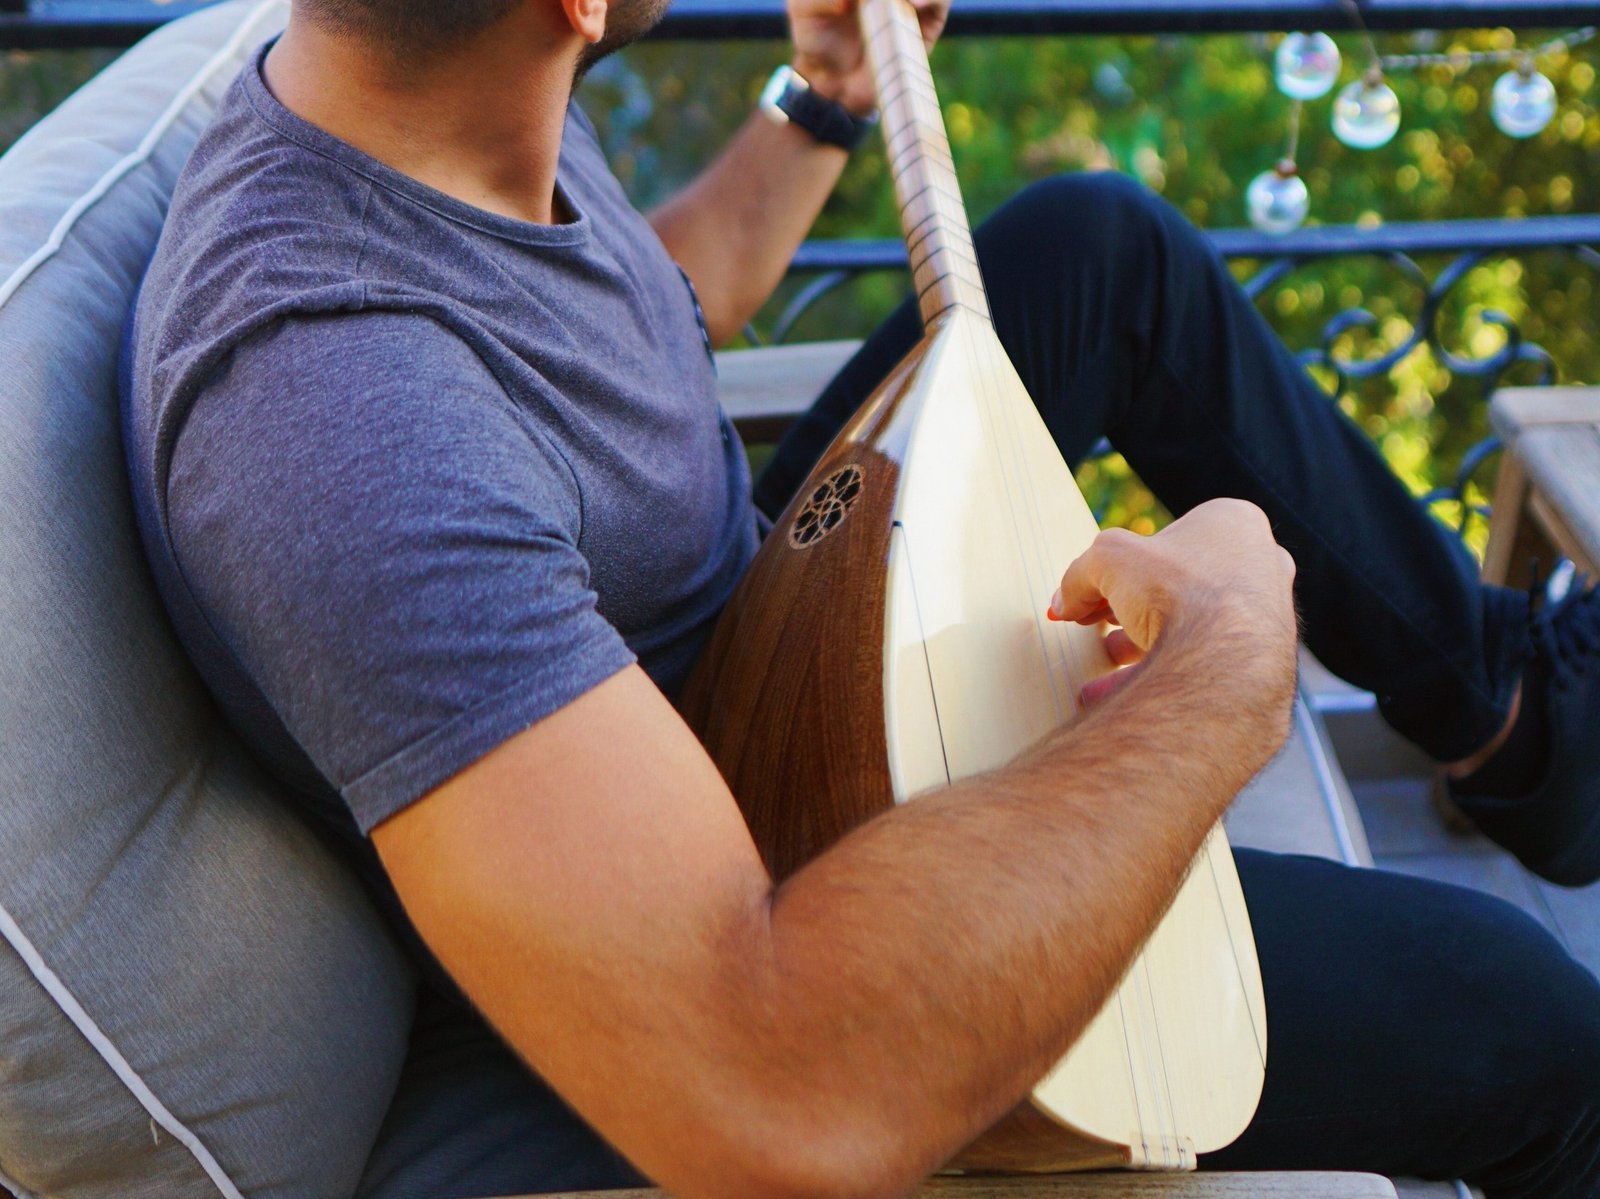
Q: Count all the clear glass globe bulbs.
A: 4